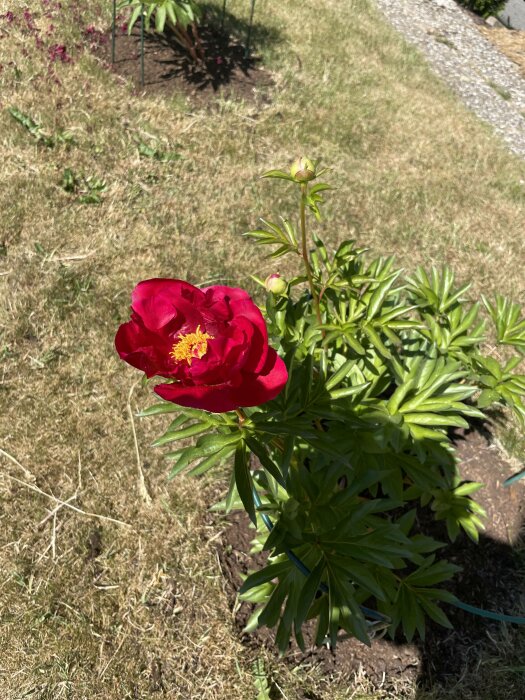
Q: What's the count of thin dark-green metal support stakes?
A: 4